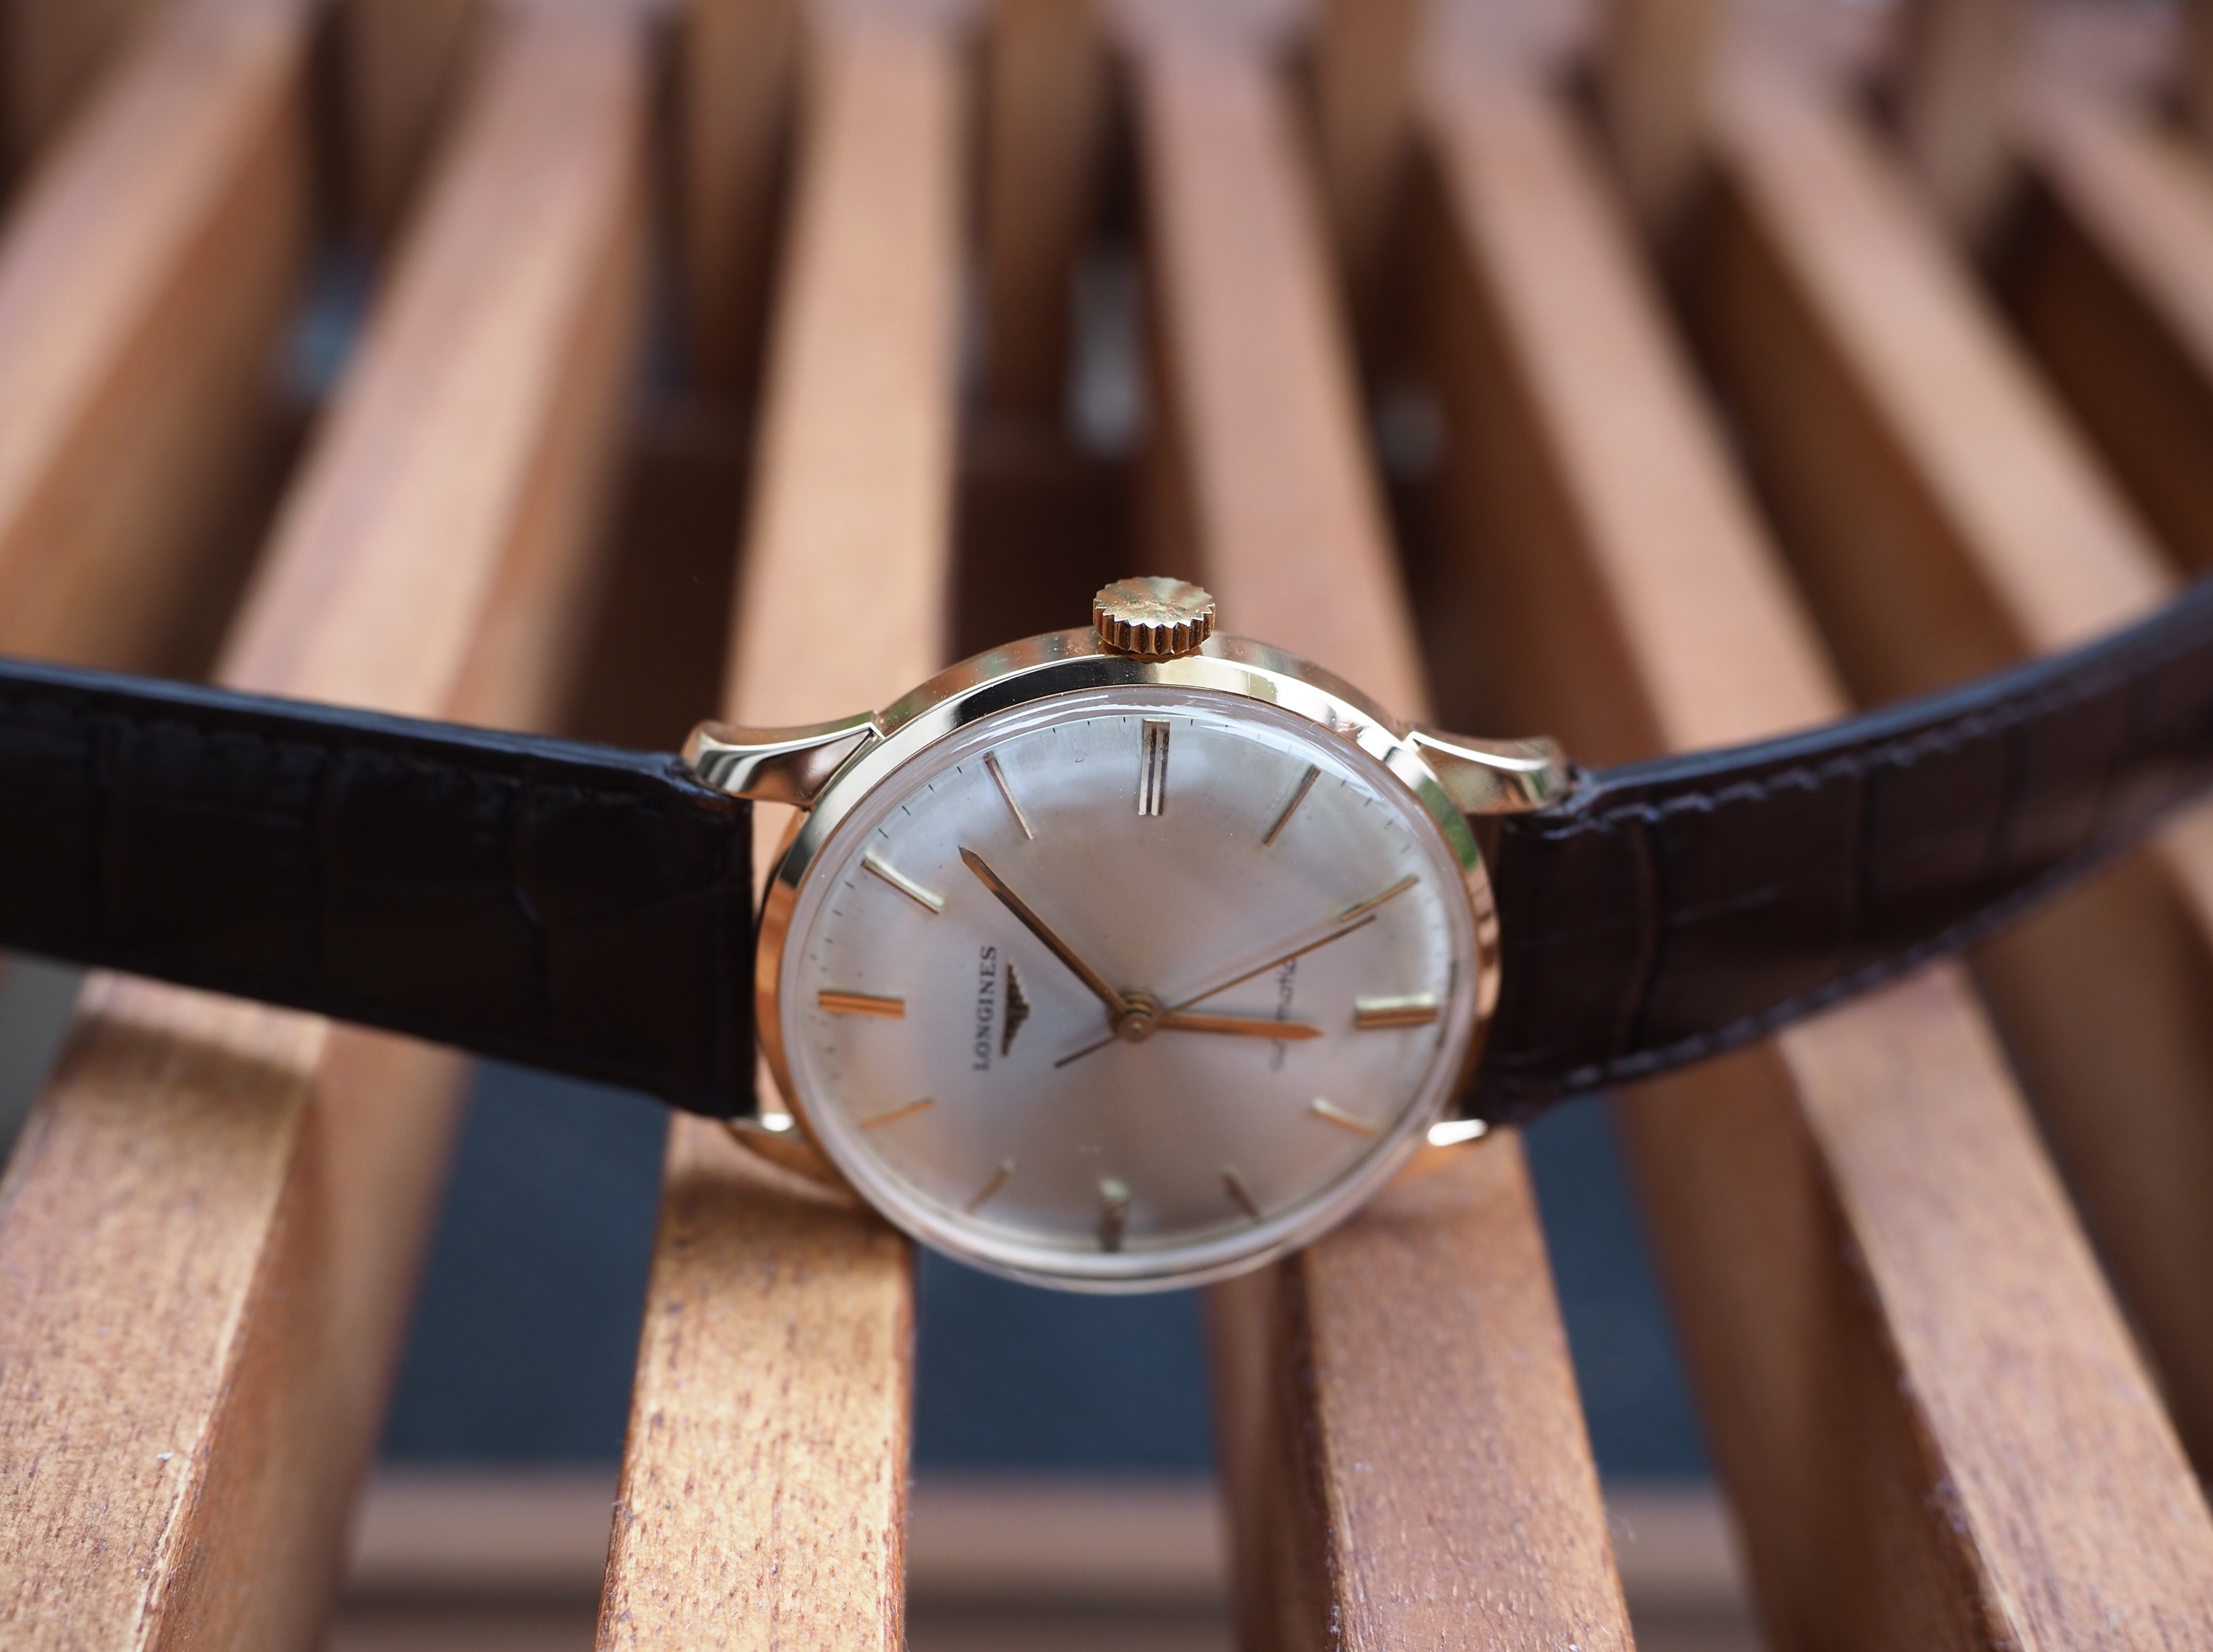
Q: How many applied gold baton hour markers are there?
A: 12